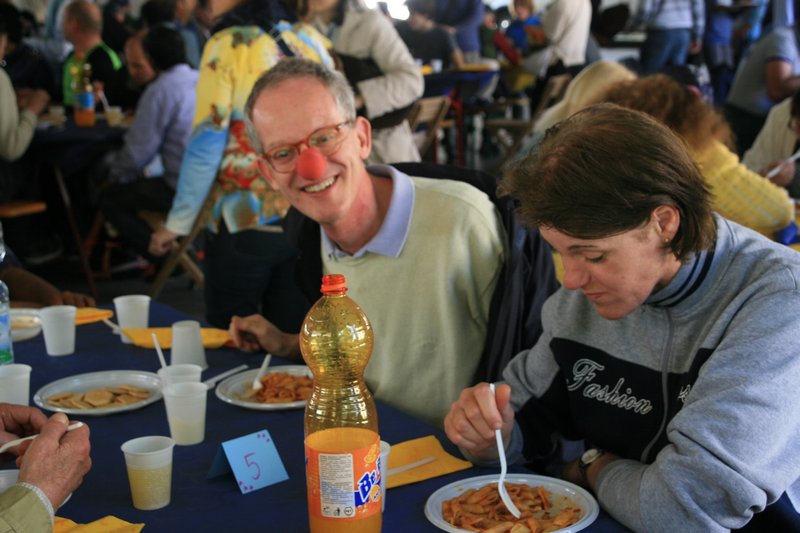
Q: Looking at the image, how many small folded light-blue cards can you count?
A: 1